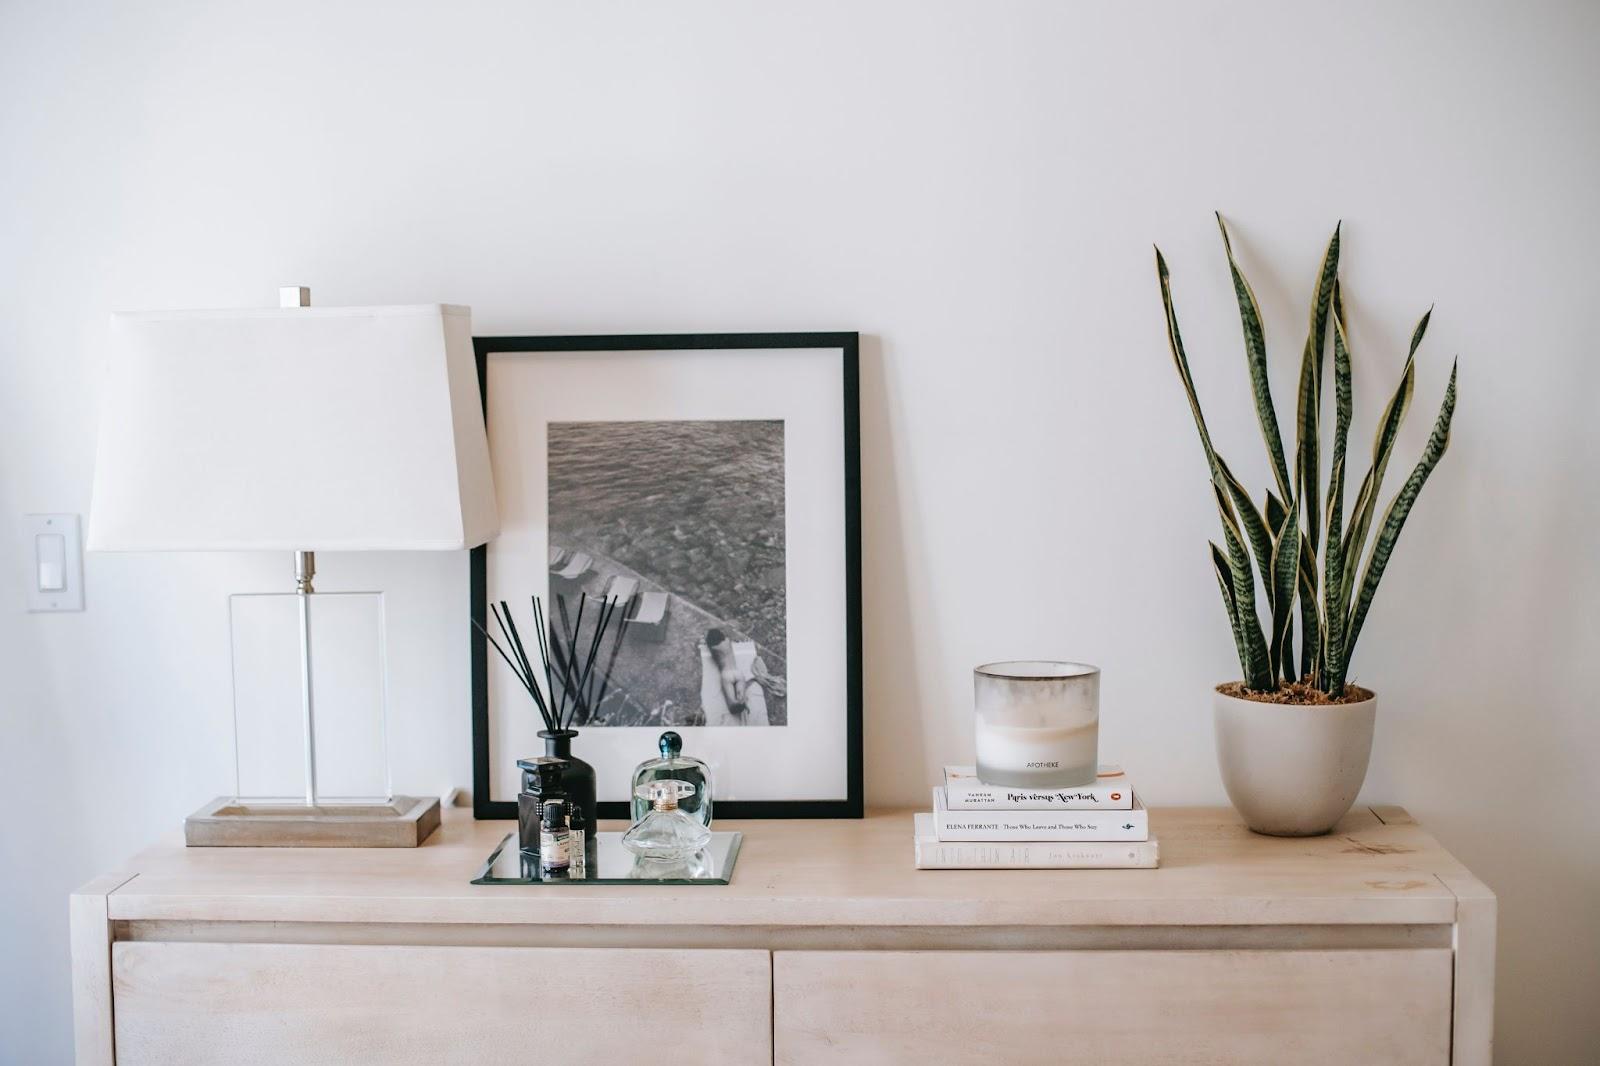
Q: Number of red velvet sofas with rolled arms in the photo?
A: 0